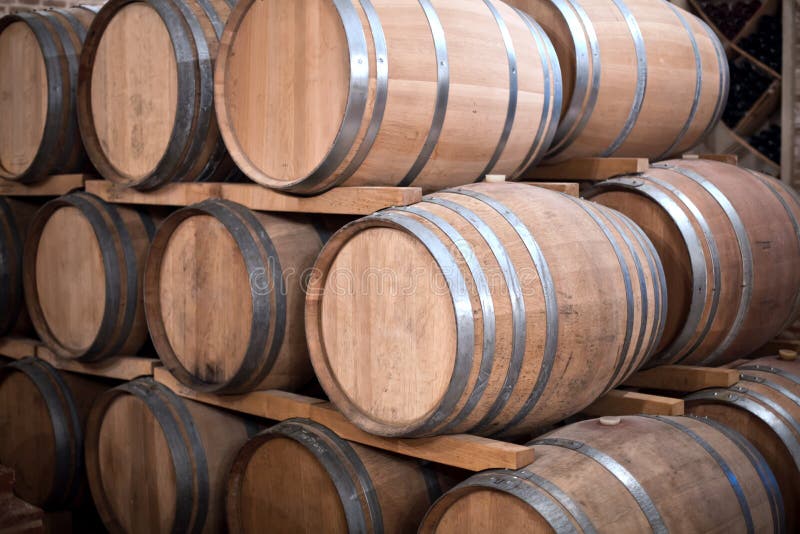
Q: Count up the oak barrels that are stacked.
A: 14